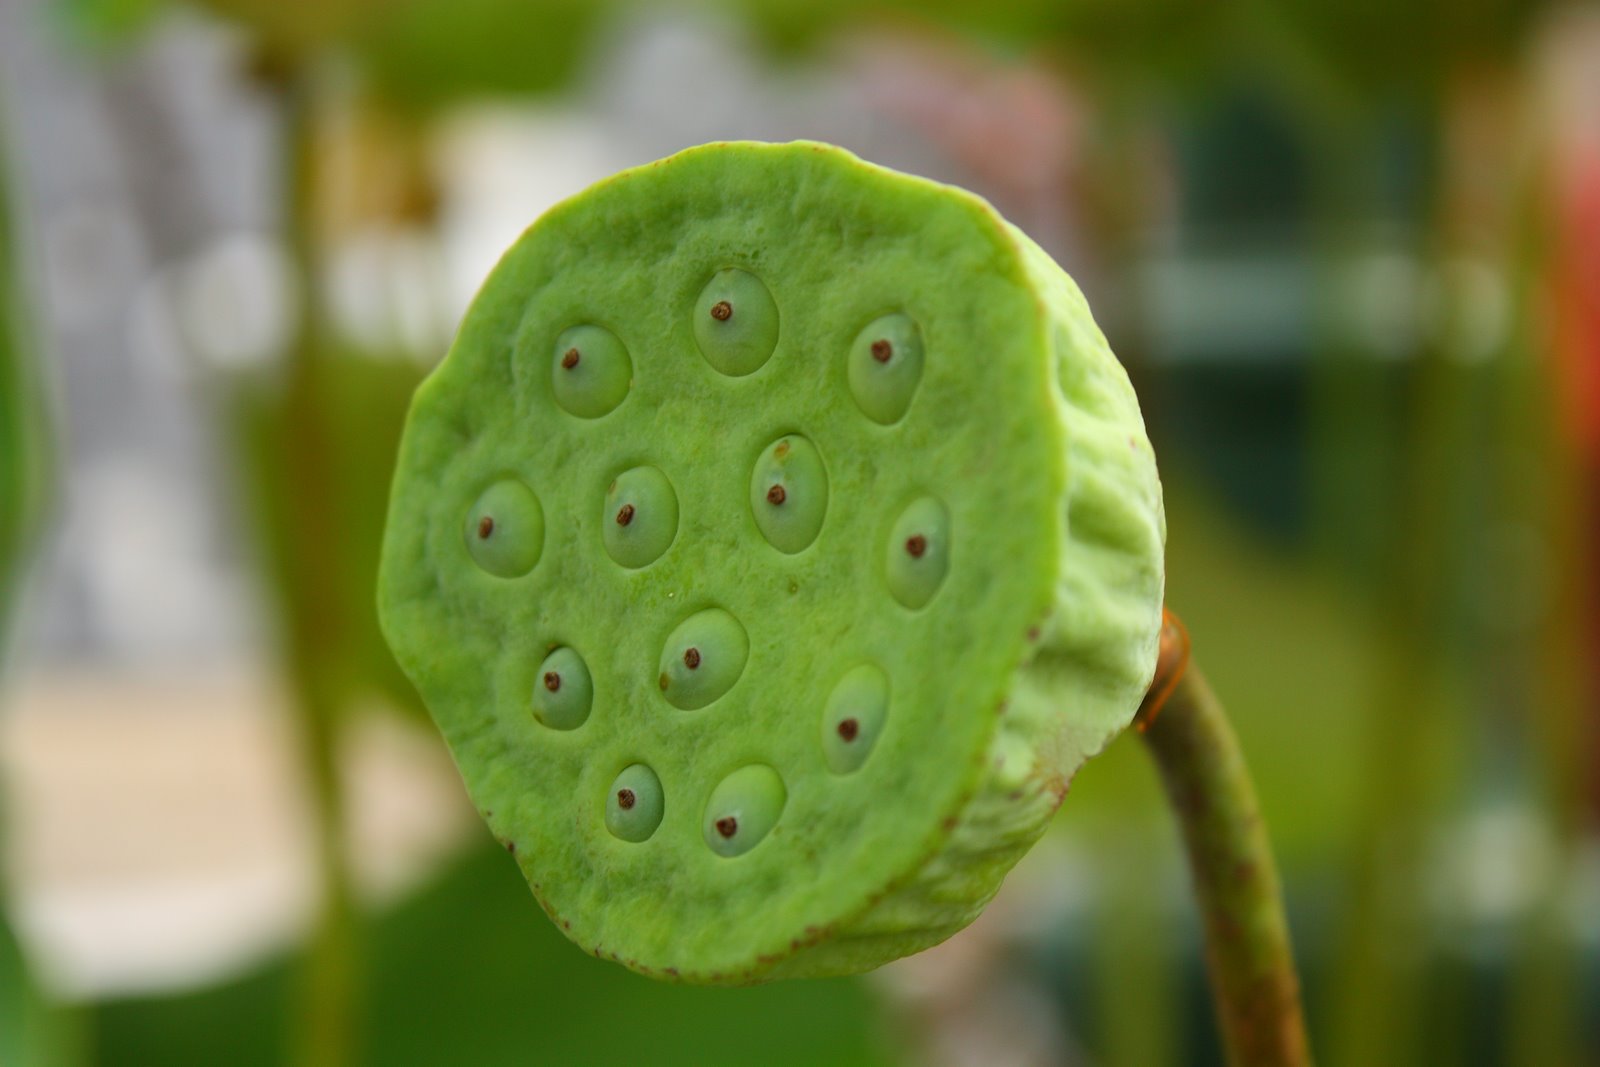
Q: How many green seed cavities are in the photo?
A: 12